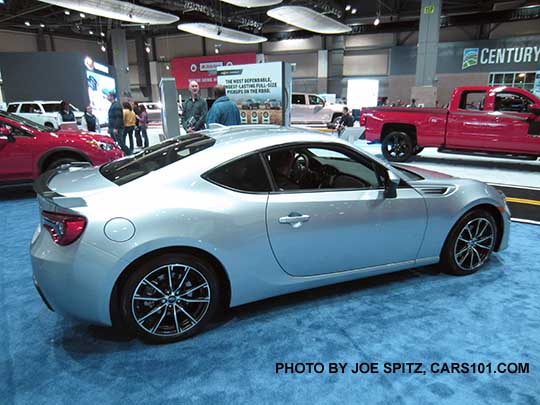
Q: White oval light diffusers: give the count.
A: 4